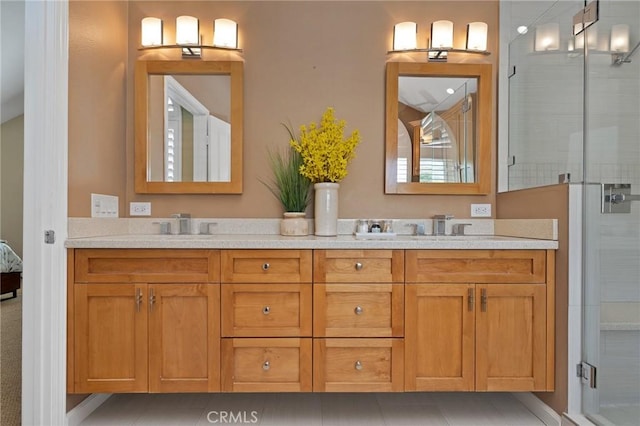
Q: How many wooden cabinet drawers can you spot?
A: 6